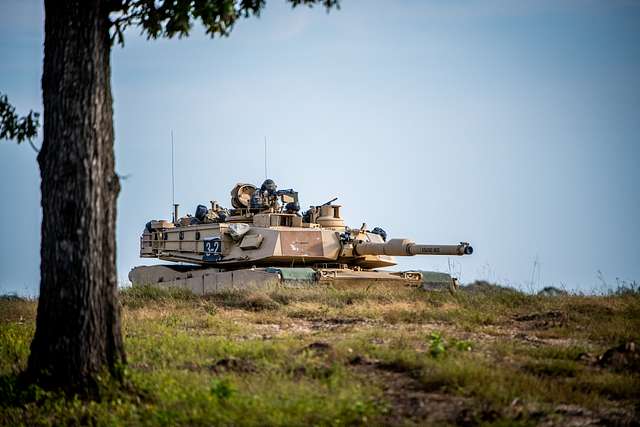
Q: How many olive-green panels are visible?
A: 2